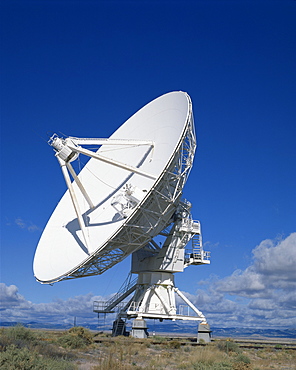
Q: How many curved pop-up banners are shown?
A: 0